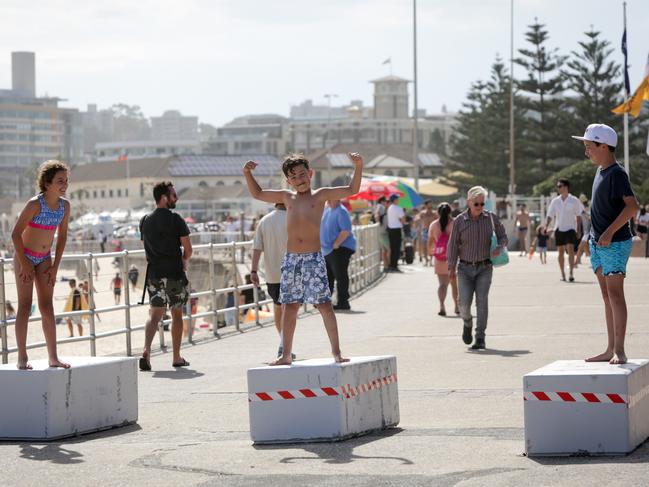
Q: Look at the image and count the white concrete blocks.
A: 3